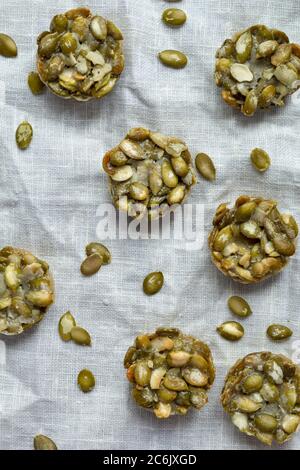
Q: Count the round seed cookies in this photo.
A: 7